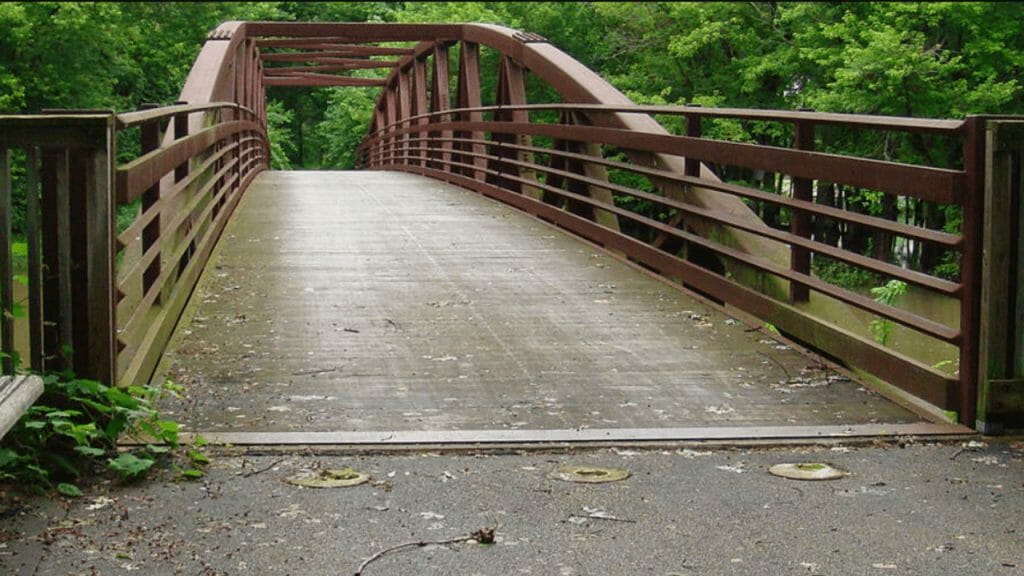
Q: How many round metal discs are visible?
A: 3